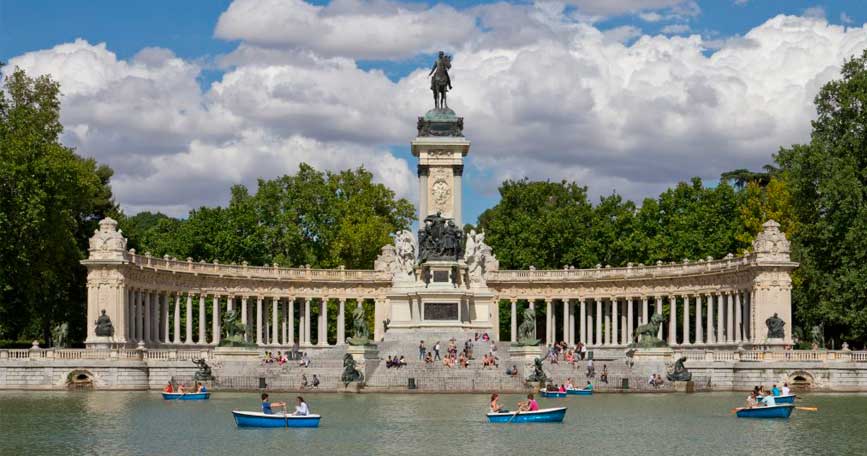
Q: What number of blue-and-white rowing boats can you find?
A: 7